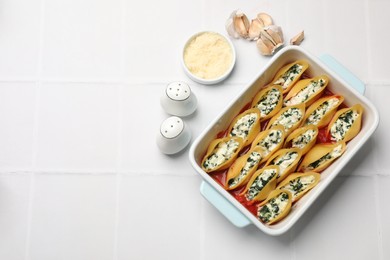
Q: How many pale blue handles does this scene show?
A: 2